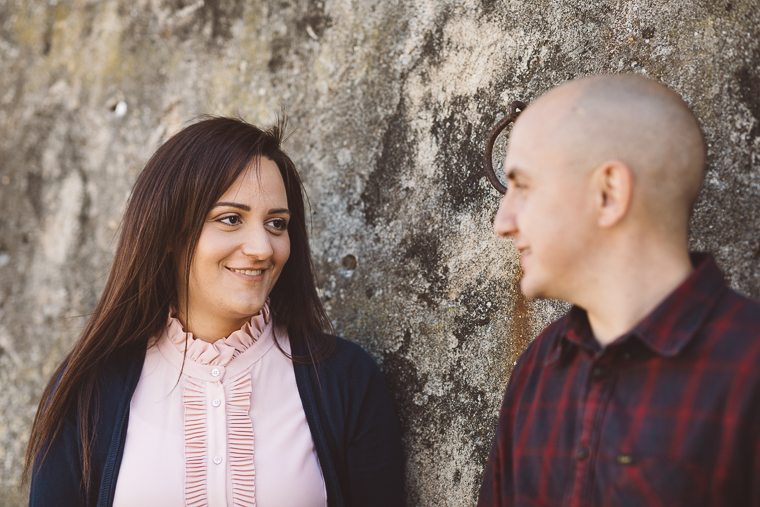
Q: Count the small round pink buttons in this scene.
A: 3